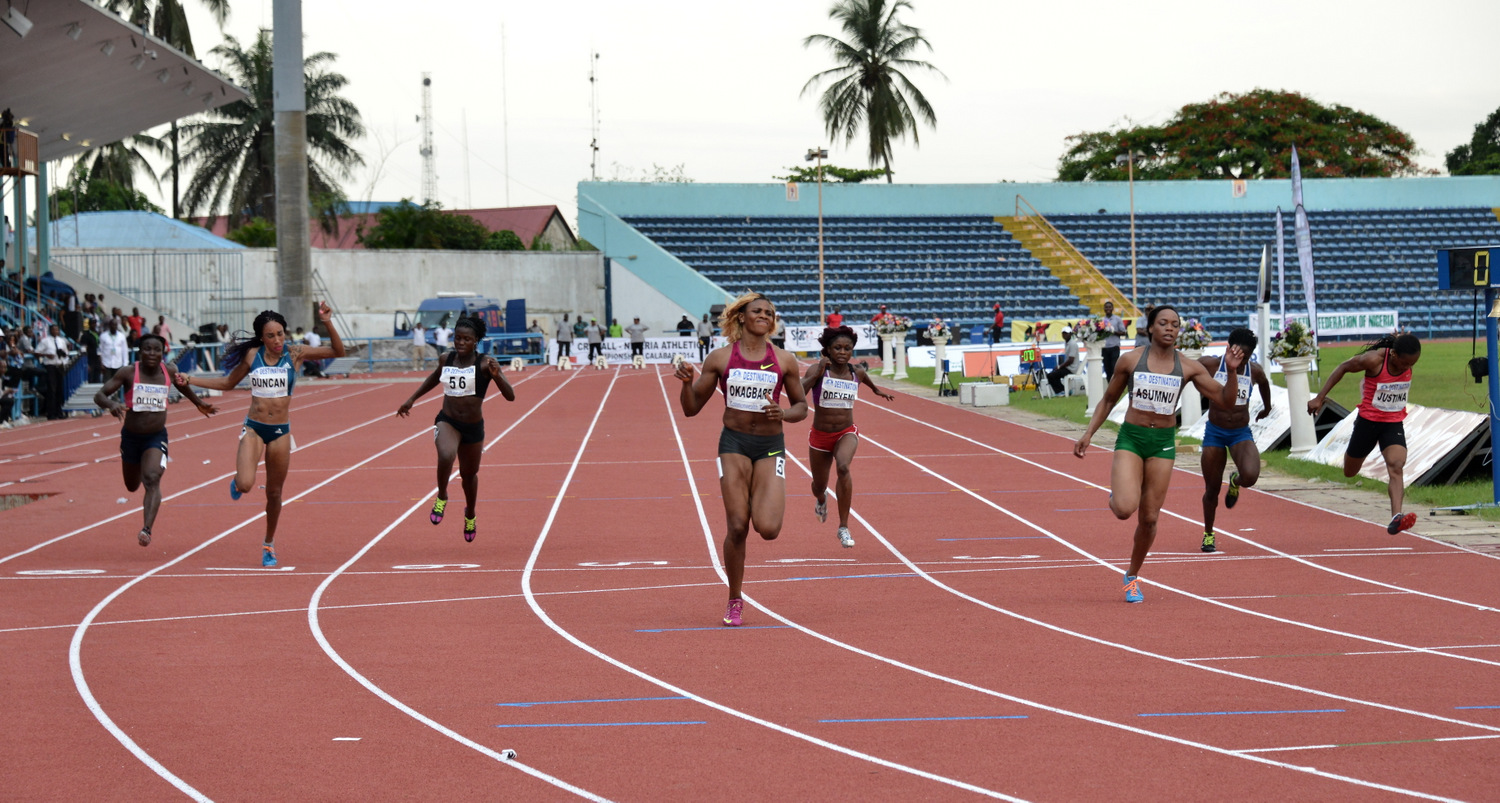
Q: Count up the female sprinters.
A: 8